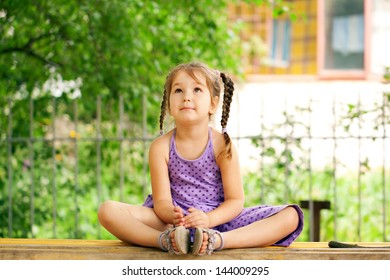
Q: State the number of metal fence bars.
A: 14